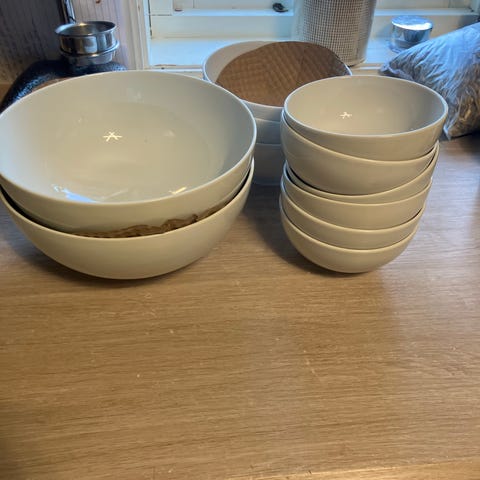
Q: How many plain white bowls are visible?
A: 11